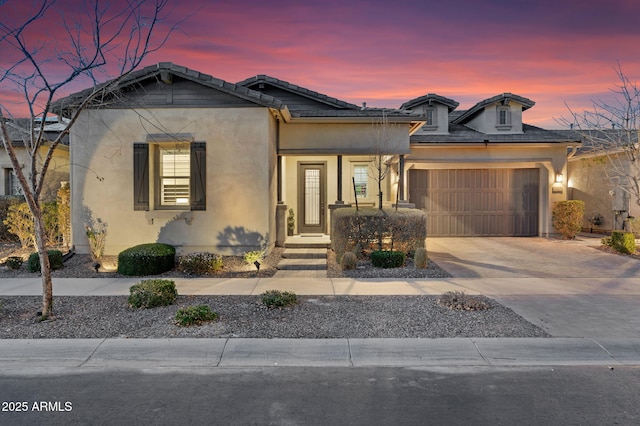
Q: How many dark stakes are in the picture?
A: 2